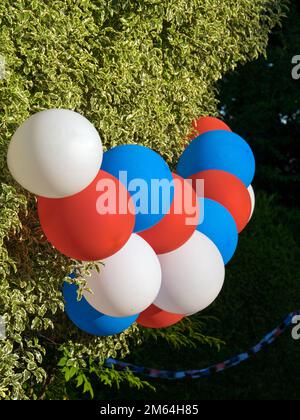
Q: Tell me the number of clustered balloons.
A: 13